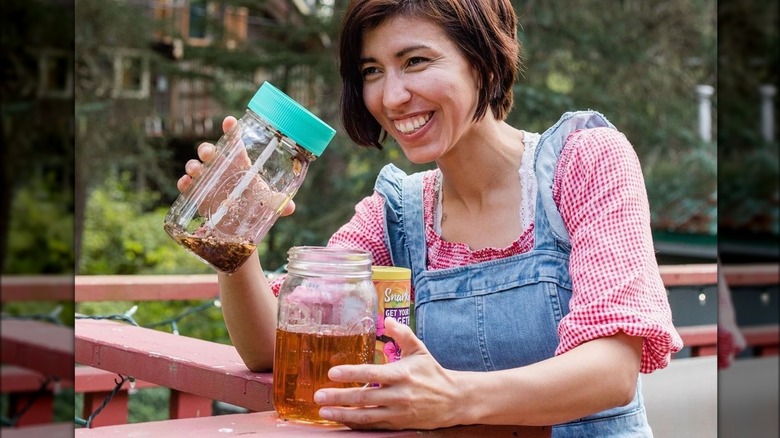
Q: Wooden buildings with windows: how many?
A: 1